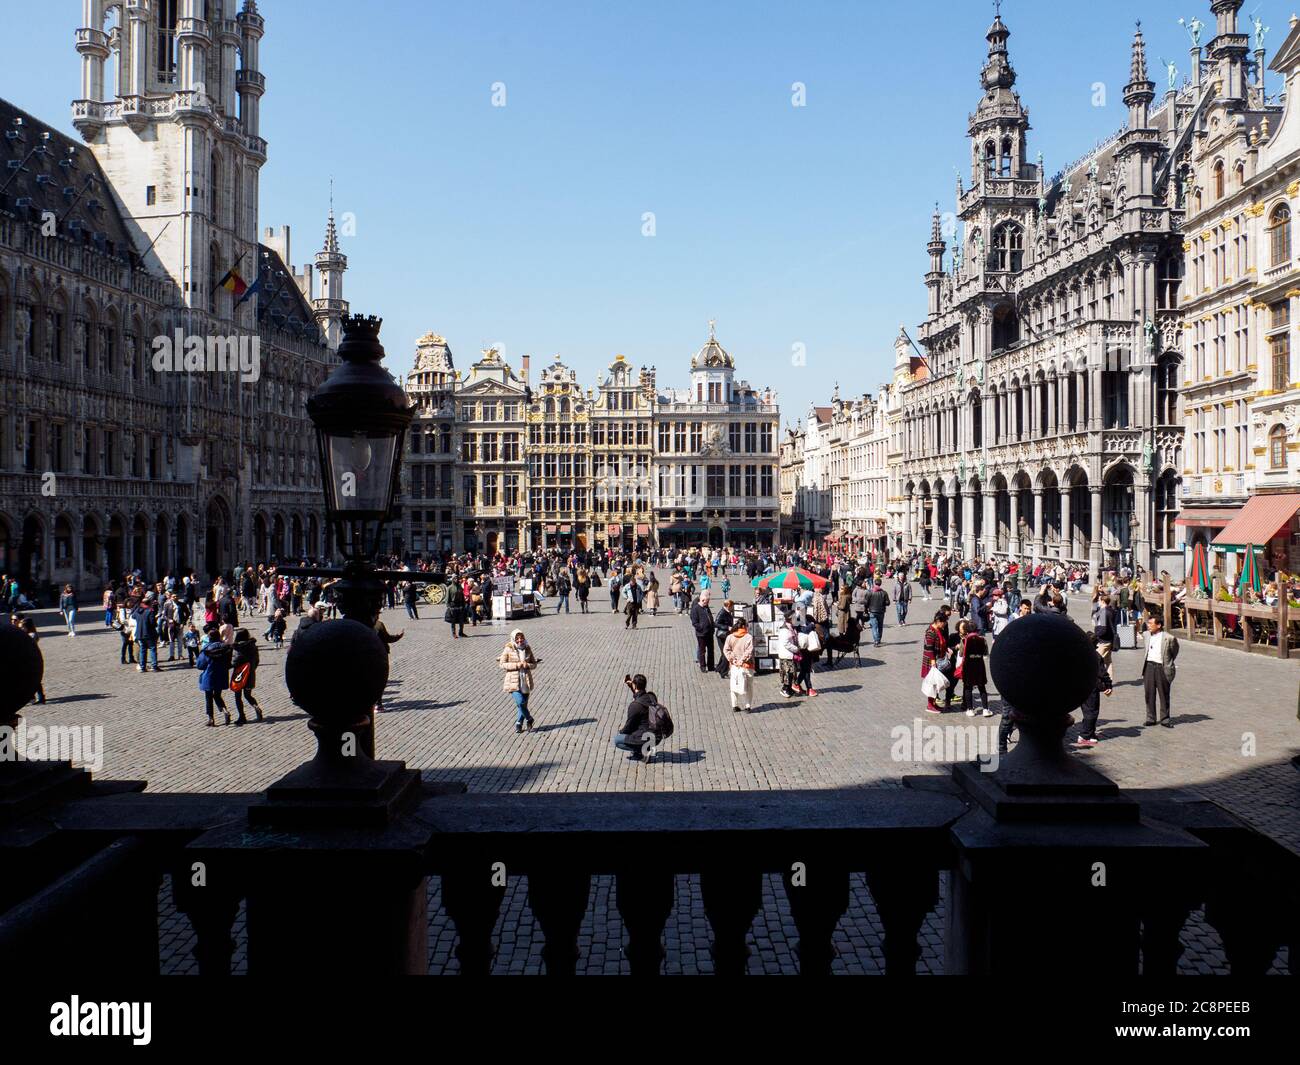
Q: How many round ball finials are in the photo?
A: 3